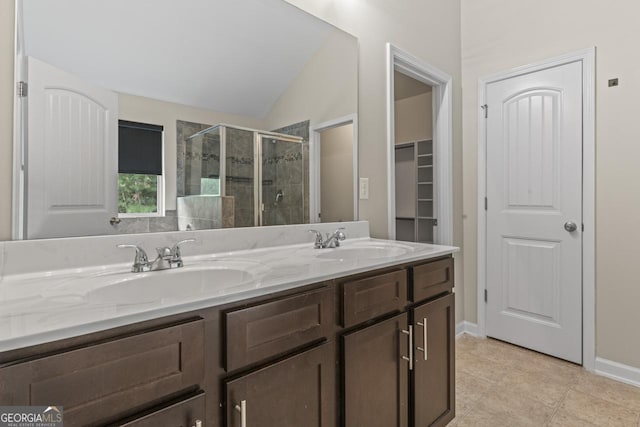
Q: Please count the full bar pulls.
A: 2